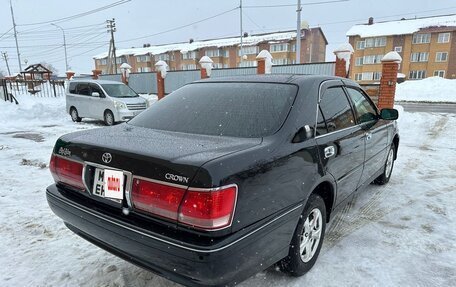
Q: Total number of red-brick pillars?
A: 8